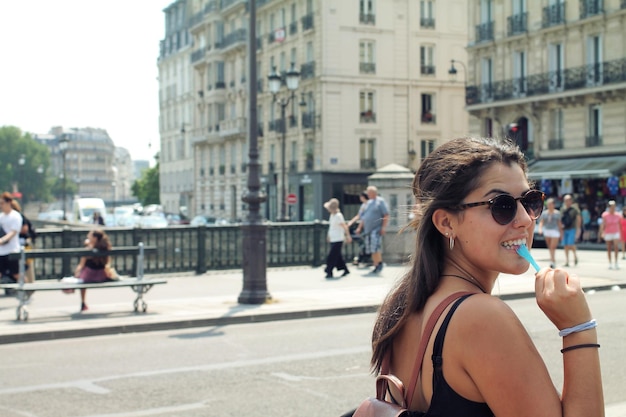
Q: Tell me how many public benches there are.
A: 1